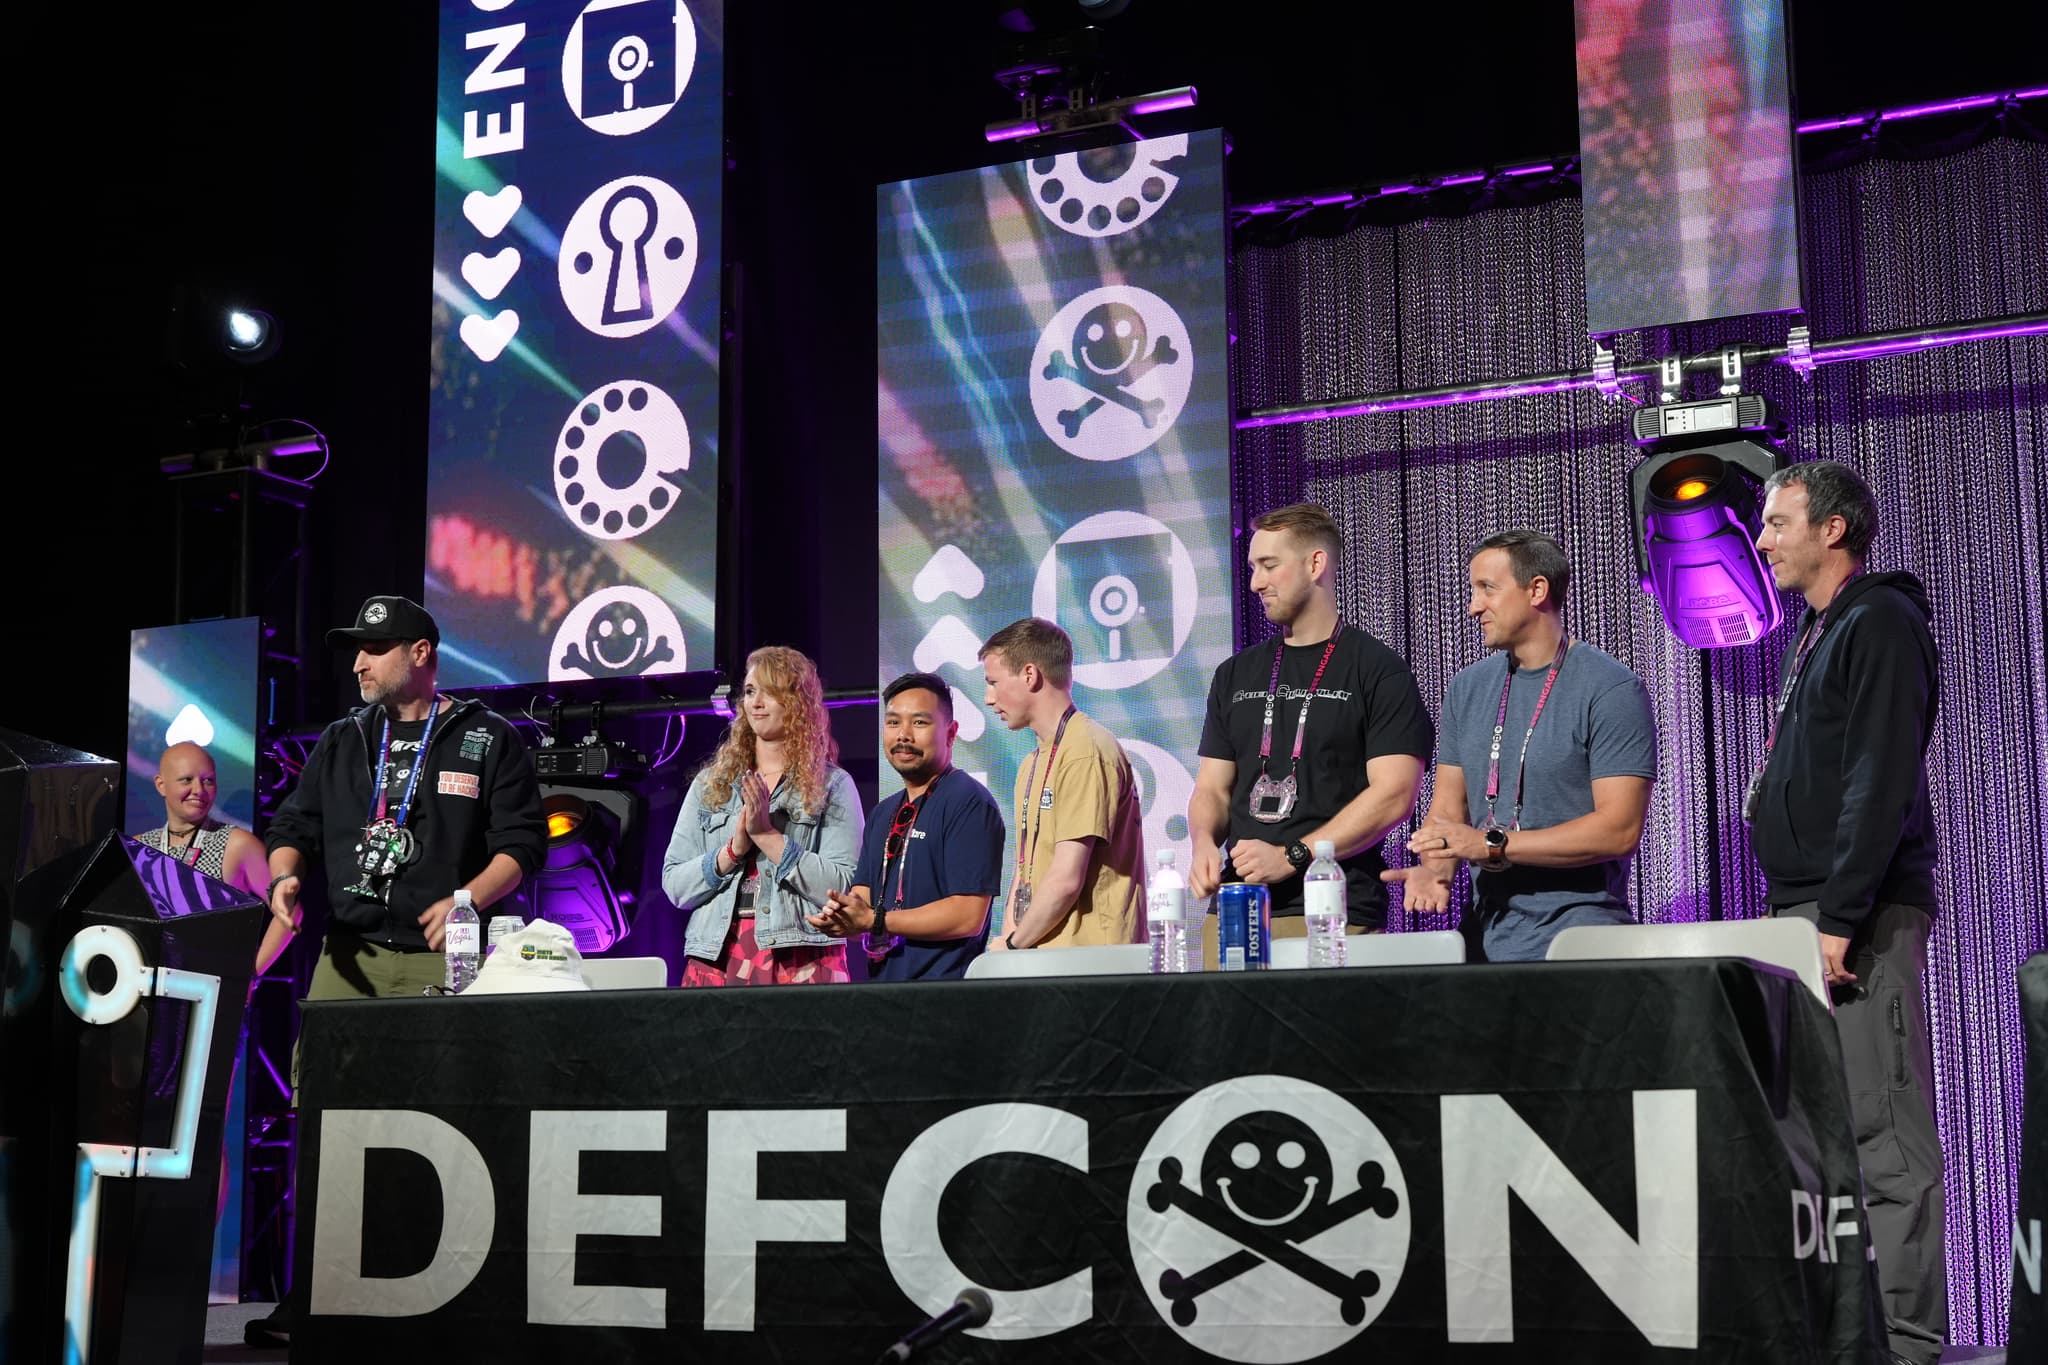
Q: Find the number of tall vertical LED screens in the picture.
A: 4